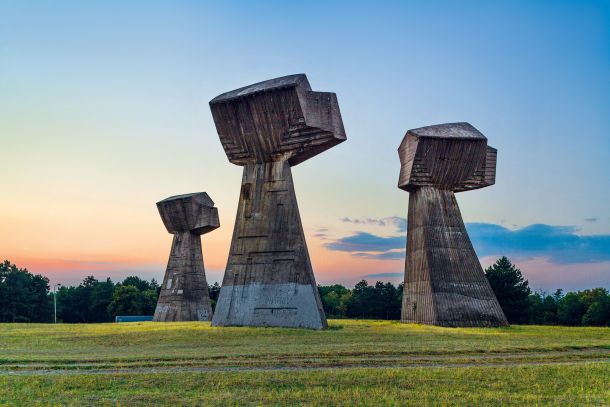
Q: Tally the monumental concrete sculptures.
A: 3